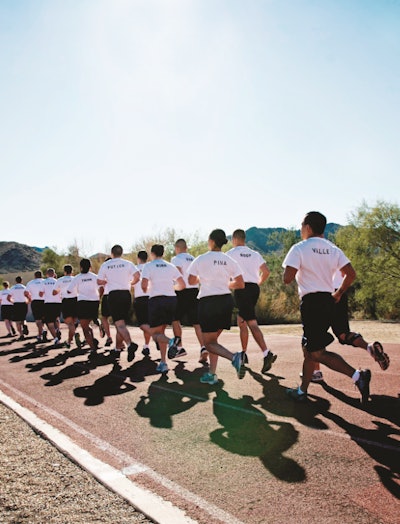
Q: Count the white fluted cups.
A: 0